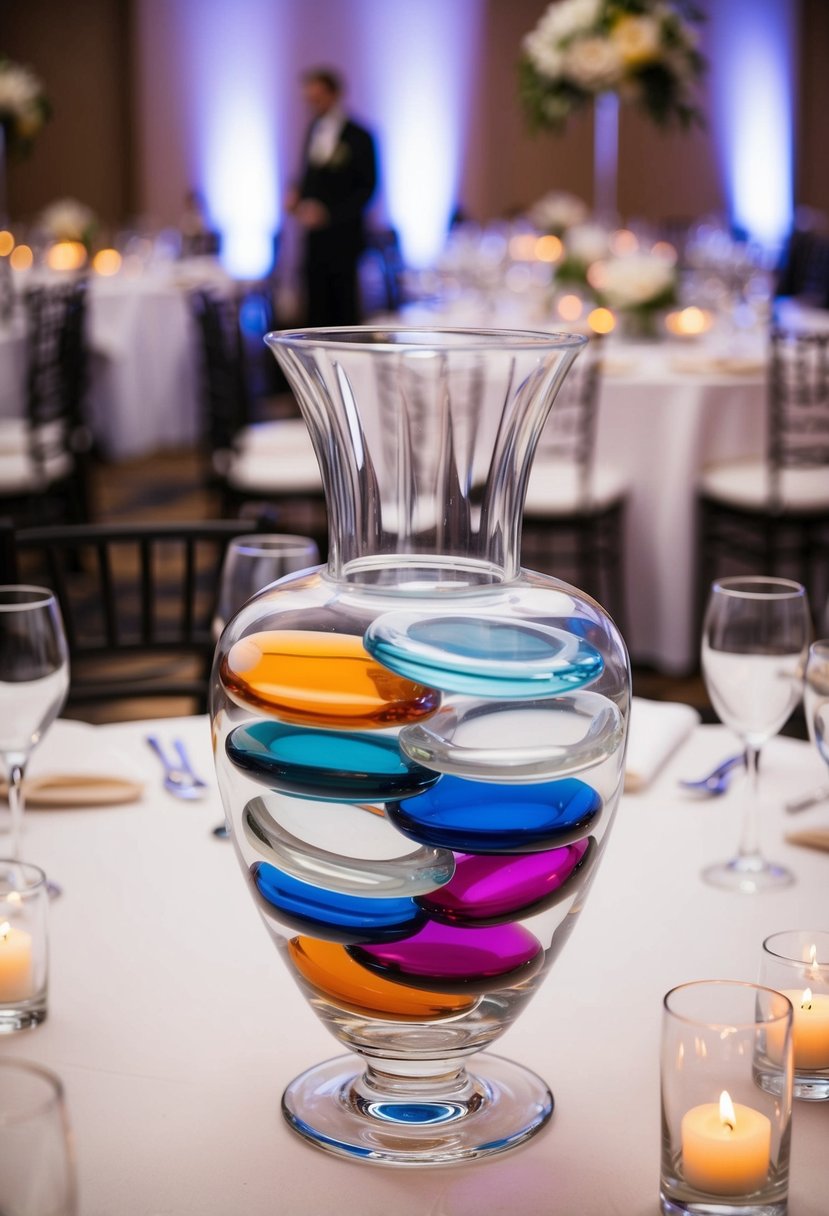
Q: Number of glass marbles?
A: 10